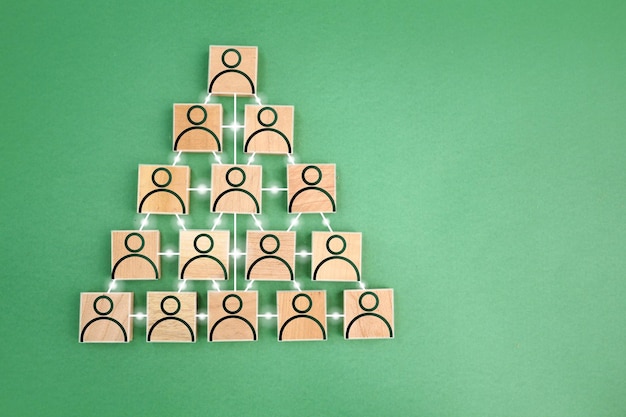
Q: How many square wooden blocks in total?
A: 15